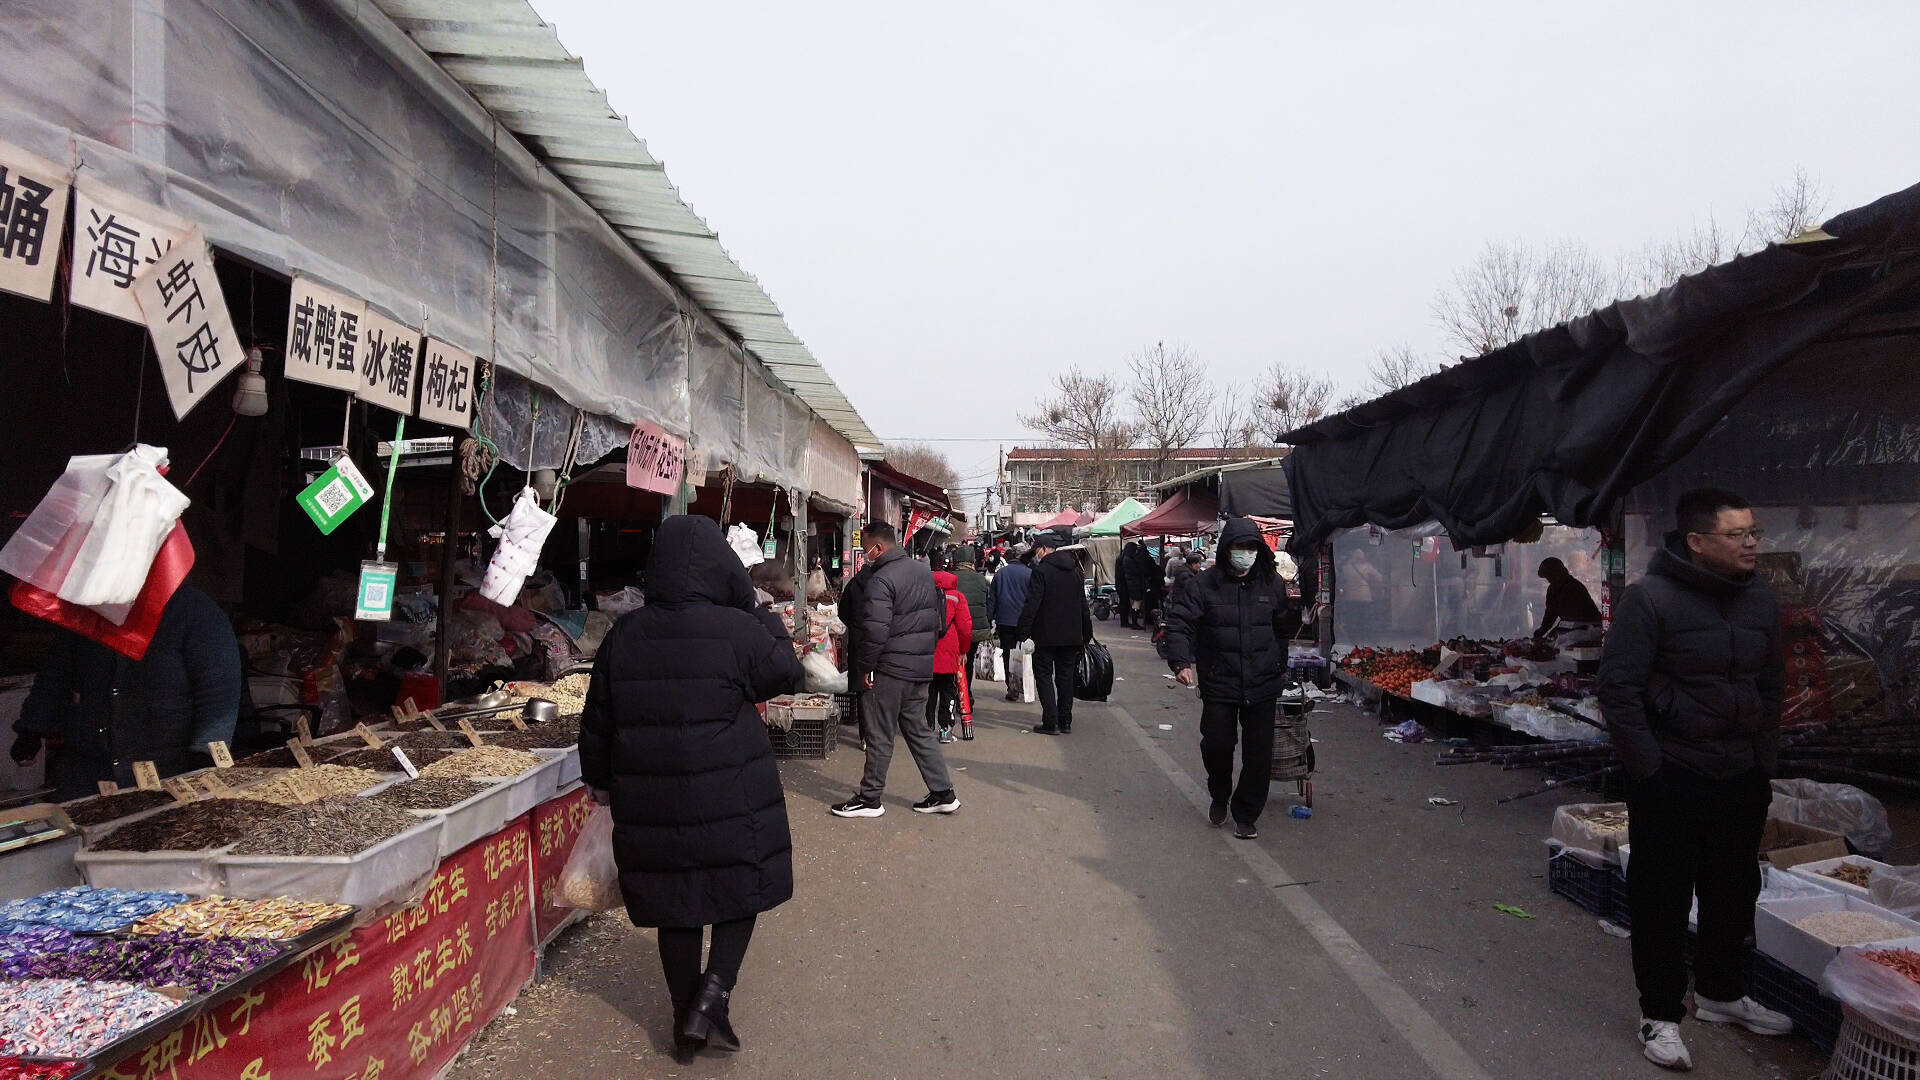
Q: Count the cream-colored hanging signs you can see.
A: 6